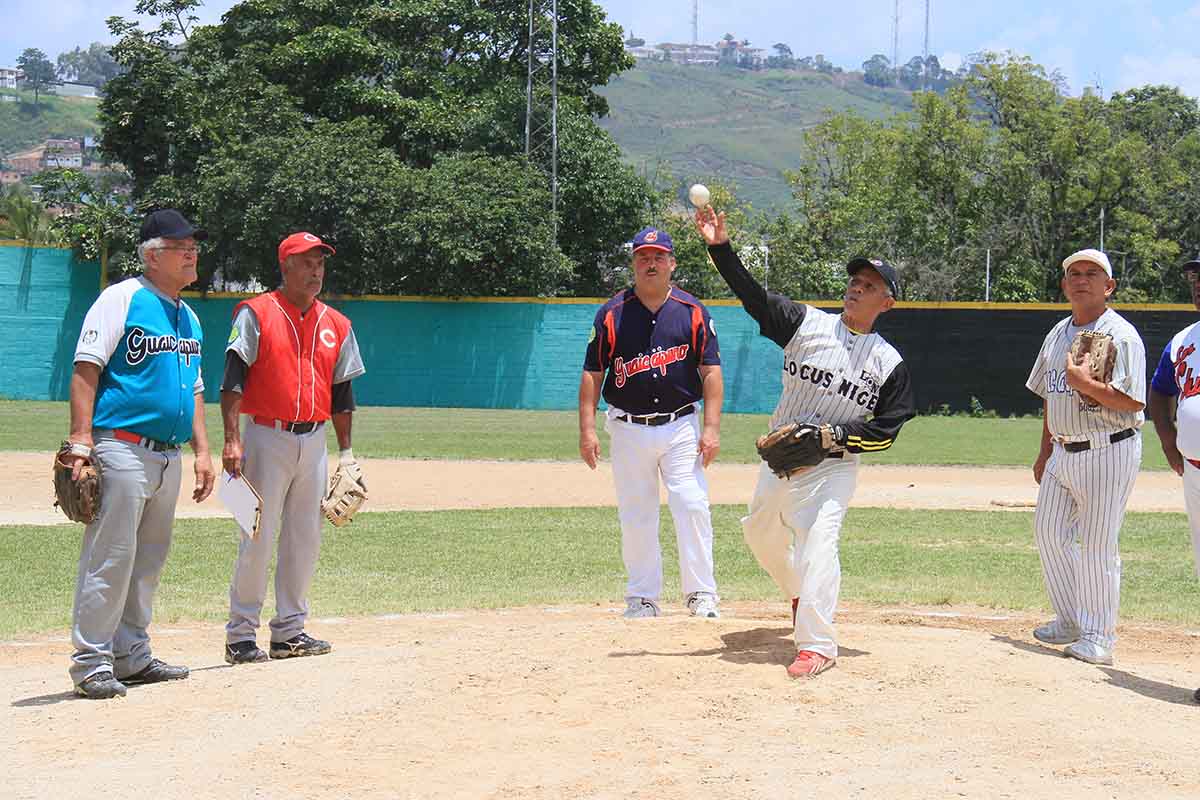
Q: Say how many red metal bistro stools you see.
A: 0